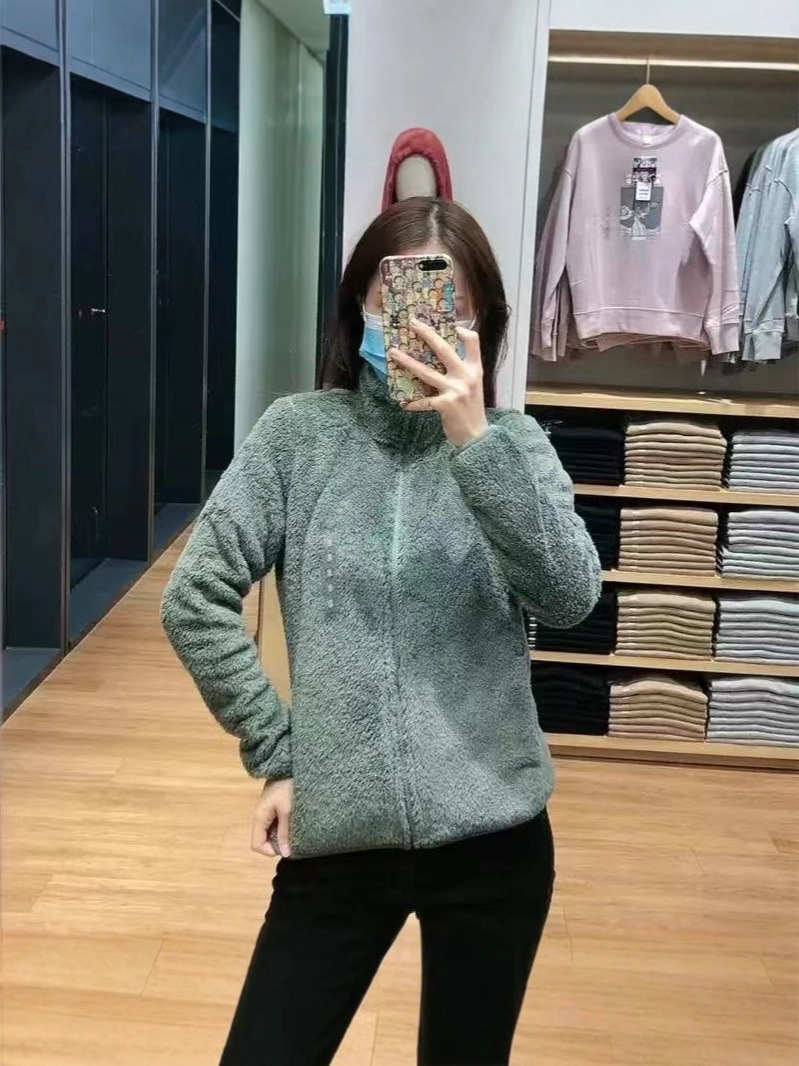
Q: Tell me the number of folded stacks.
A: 12